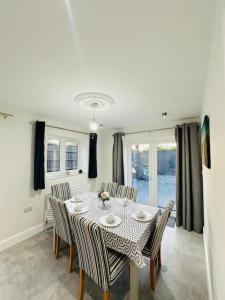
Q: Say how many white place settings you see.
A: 5